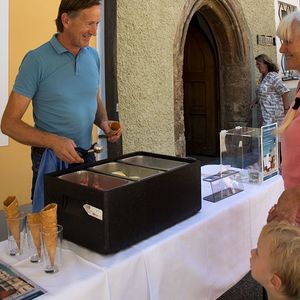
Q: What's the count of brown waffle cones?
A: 4